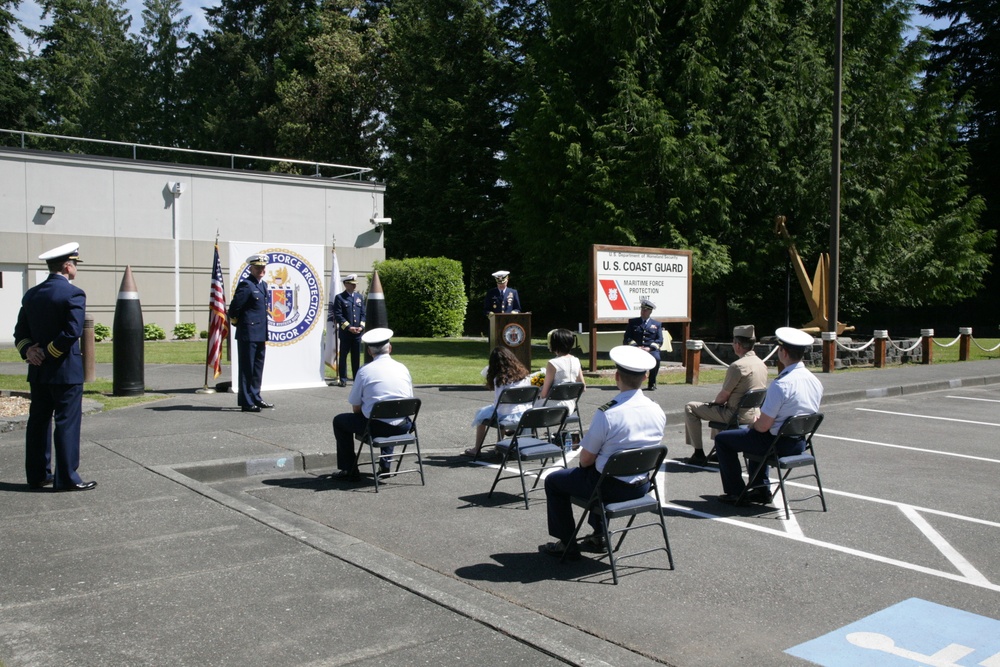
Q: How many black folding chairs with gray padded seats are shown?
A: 7